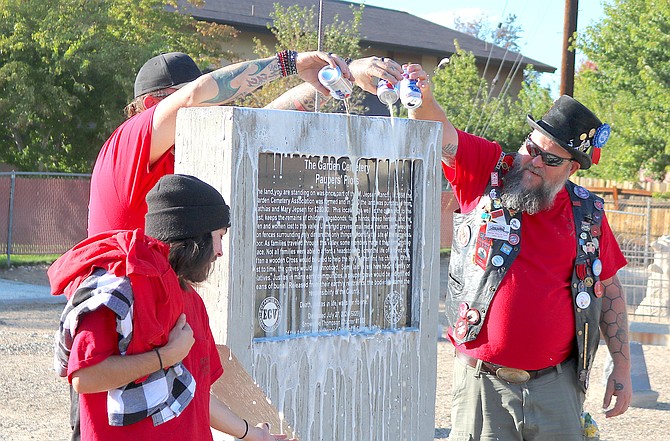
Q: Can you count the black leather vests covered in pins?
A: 1